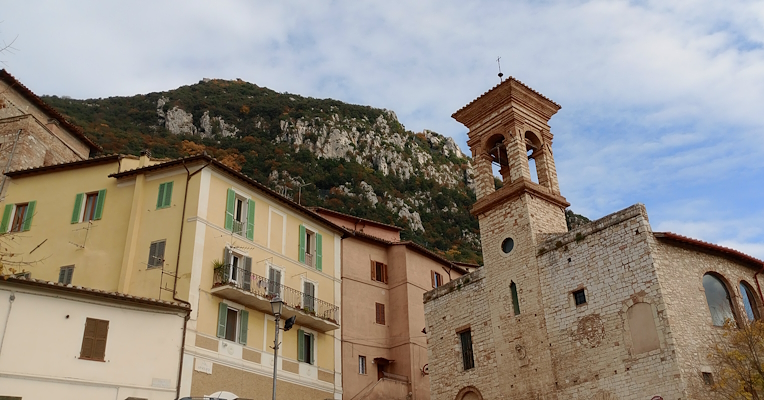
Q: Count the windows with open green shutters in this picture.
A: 6